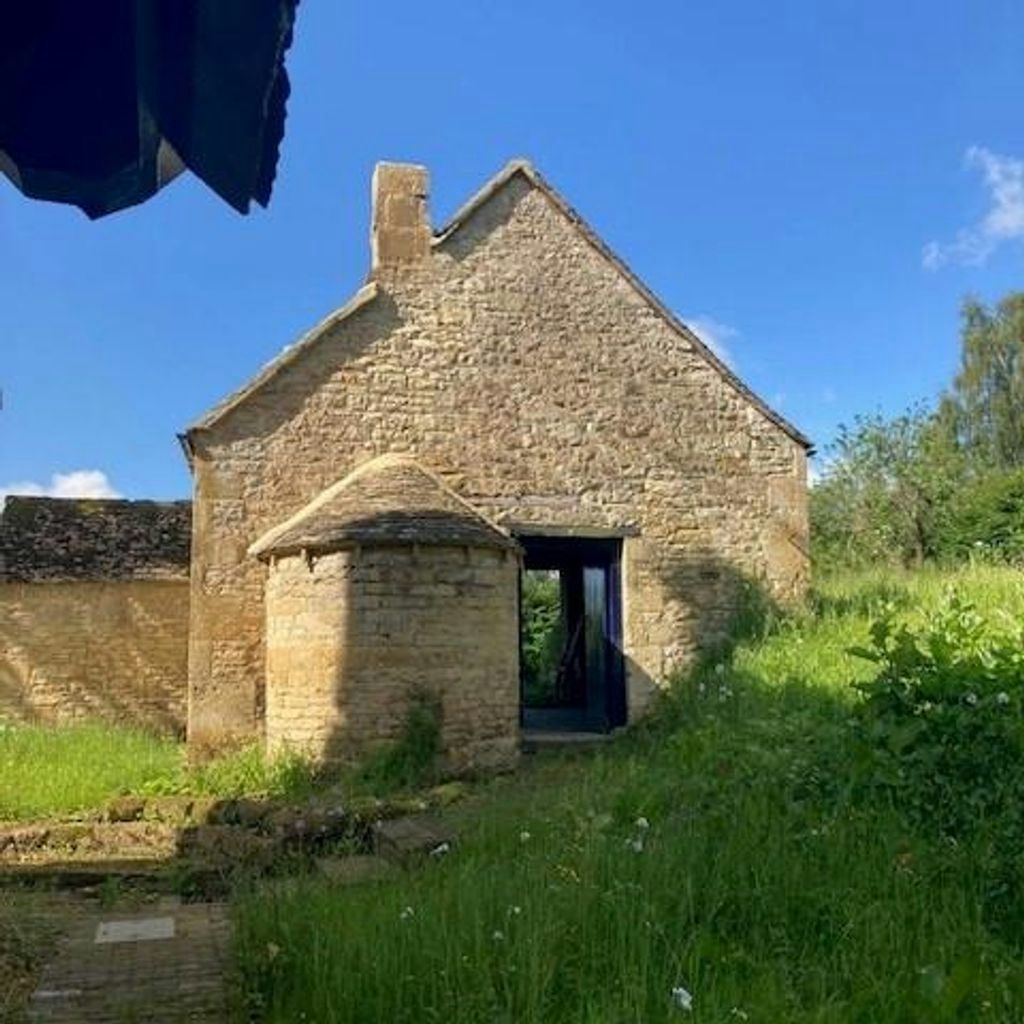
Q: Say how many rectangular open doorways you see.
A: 1